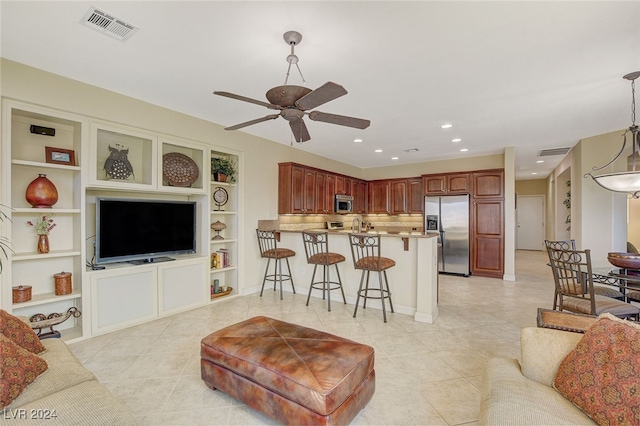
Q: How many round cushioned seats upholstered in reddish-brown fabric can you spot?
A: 3